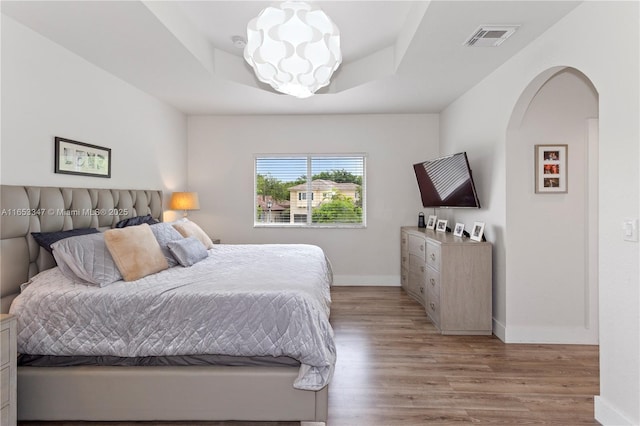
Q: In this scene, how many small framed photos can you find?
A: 4